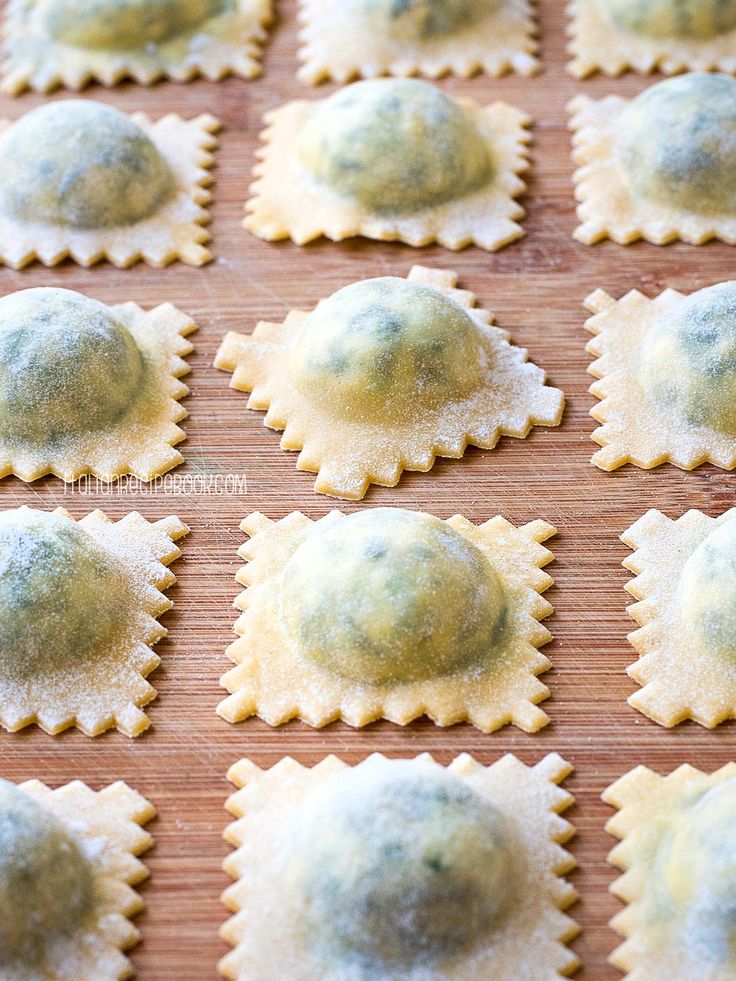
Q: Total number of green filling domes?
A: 15